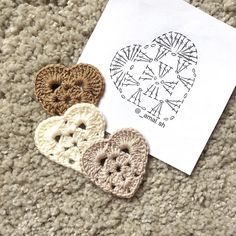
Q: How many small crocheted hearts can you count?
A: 3